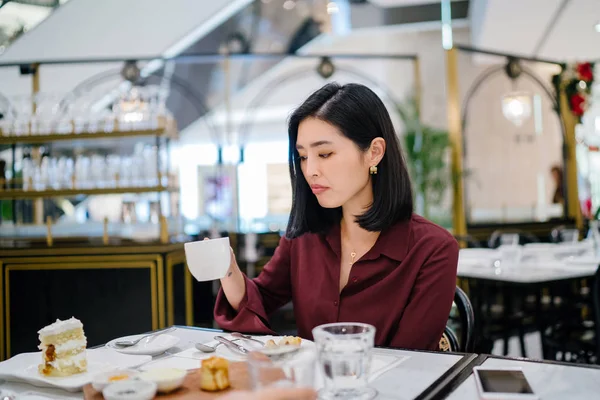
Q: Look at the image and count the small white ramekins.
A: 3